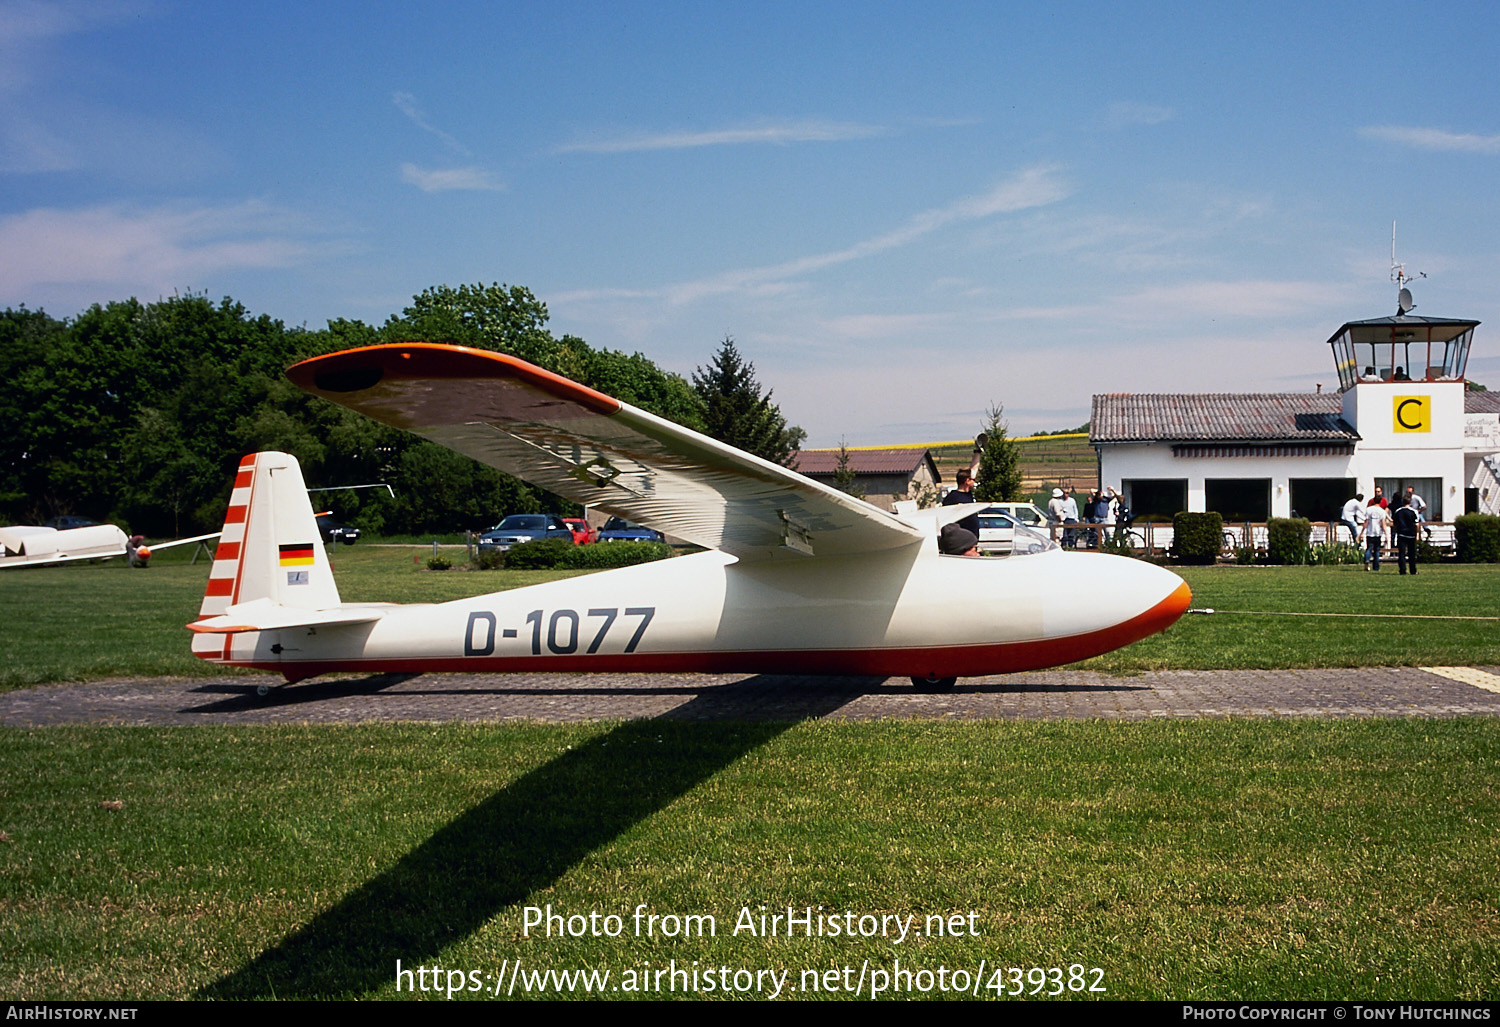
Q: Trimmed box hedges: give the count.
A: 3